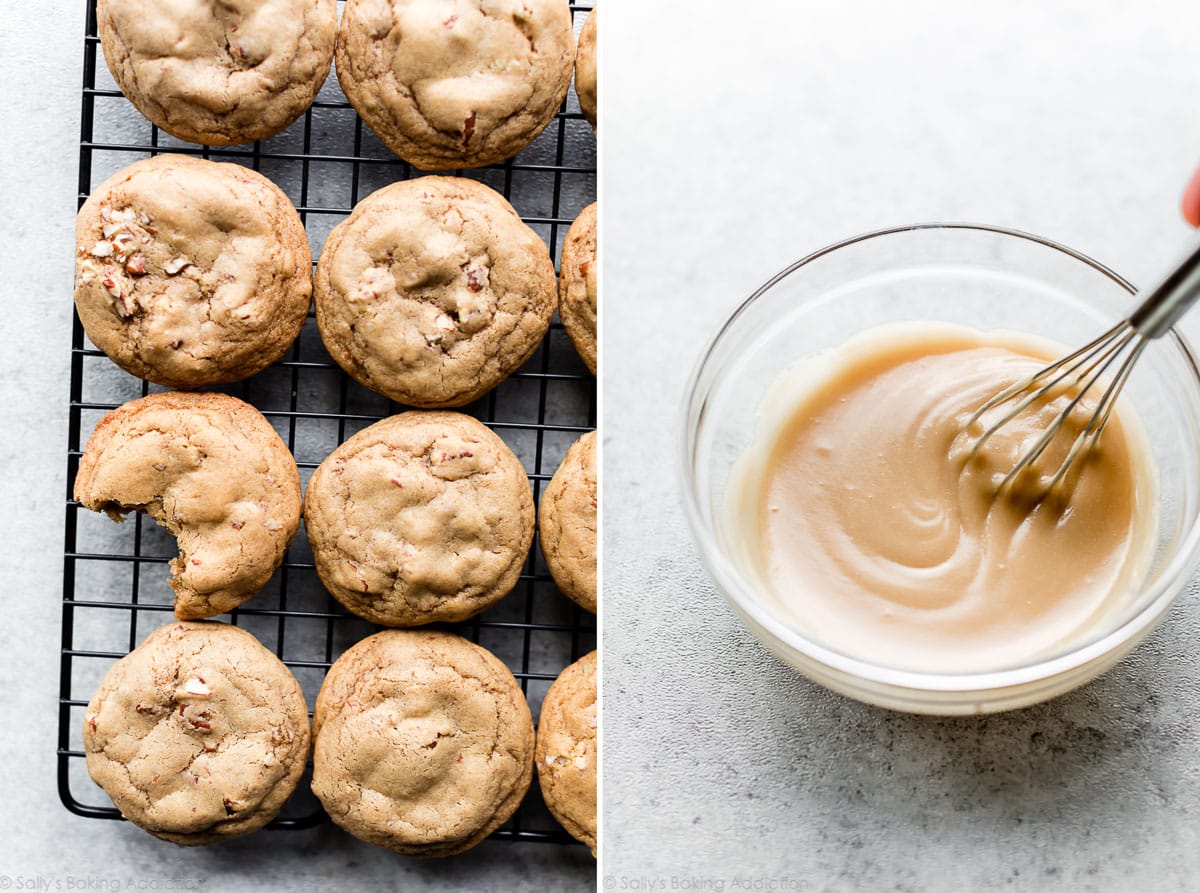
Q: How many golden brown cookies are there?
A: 12